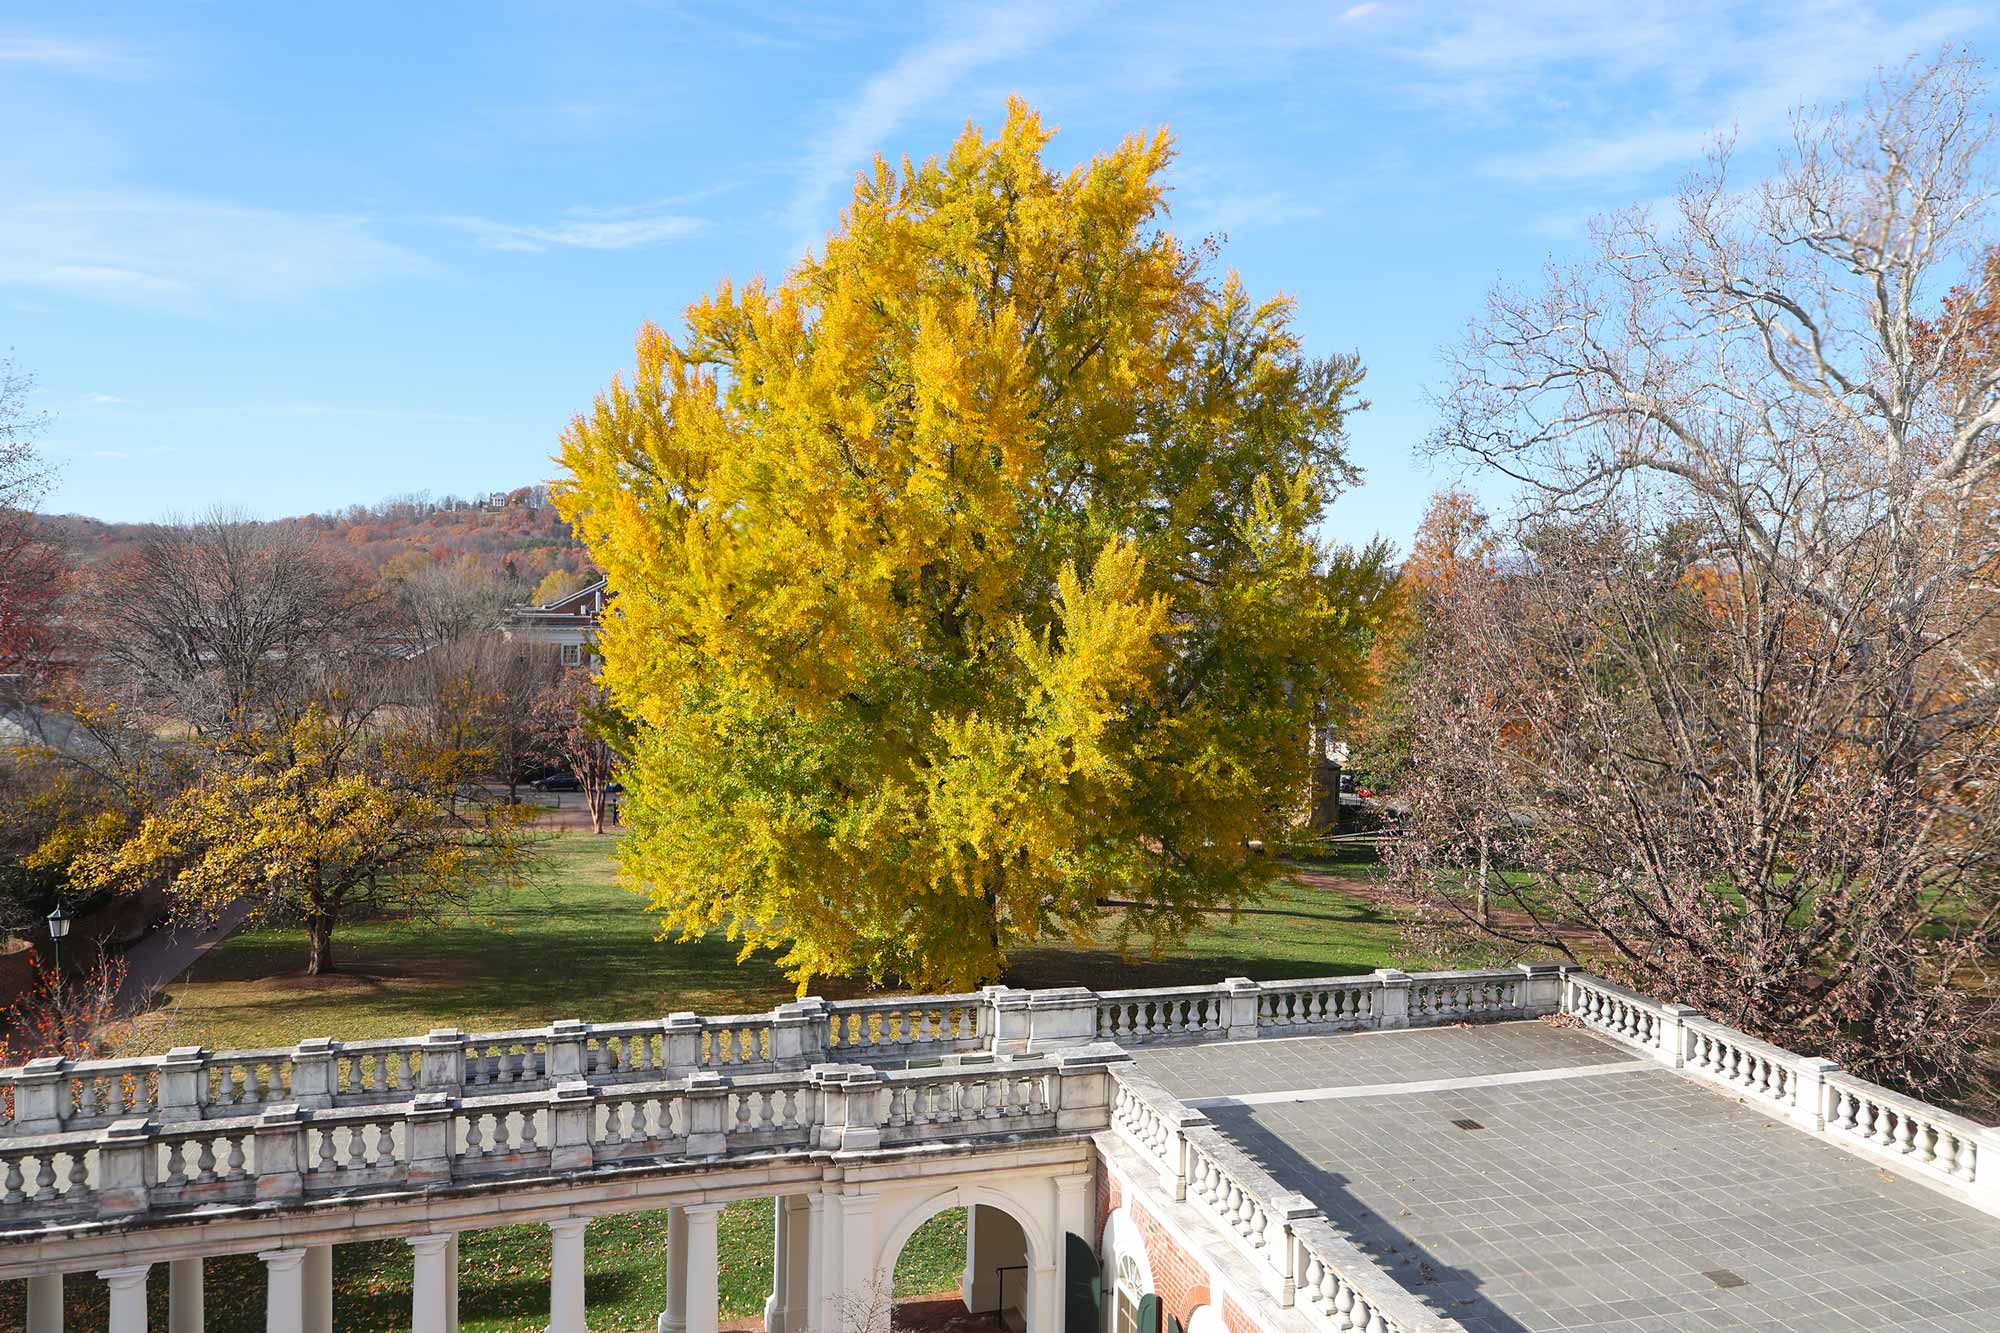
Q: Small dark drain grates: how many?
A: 2